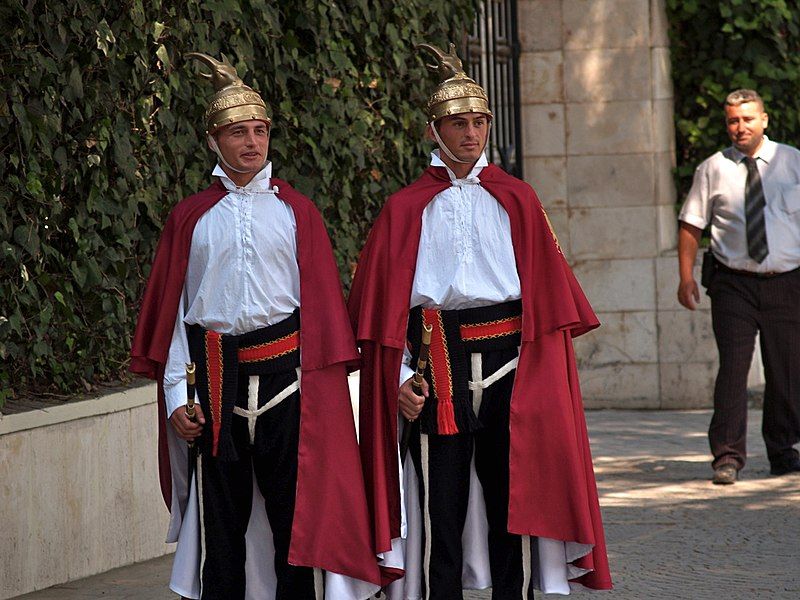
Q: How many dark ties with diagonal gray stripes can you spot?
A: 1